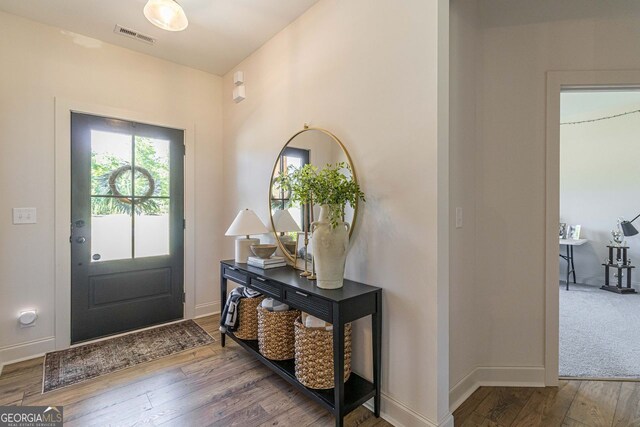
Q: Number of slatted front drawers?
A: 3